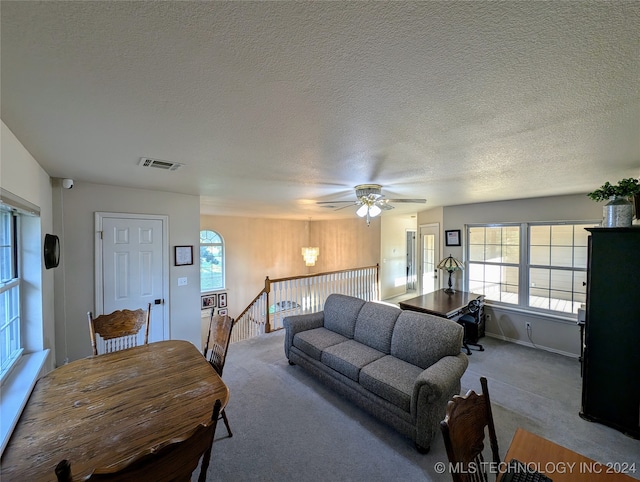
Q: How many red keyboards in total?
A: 0